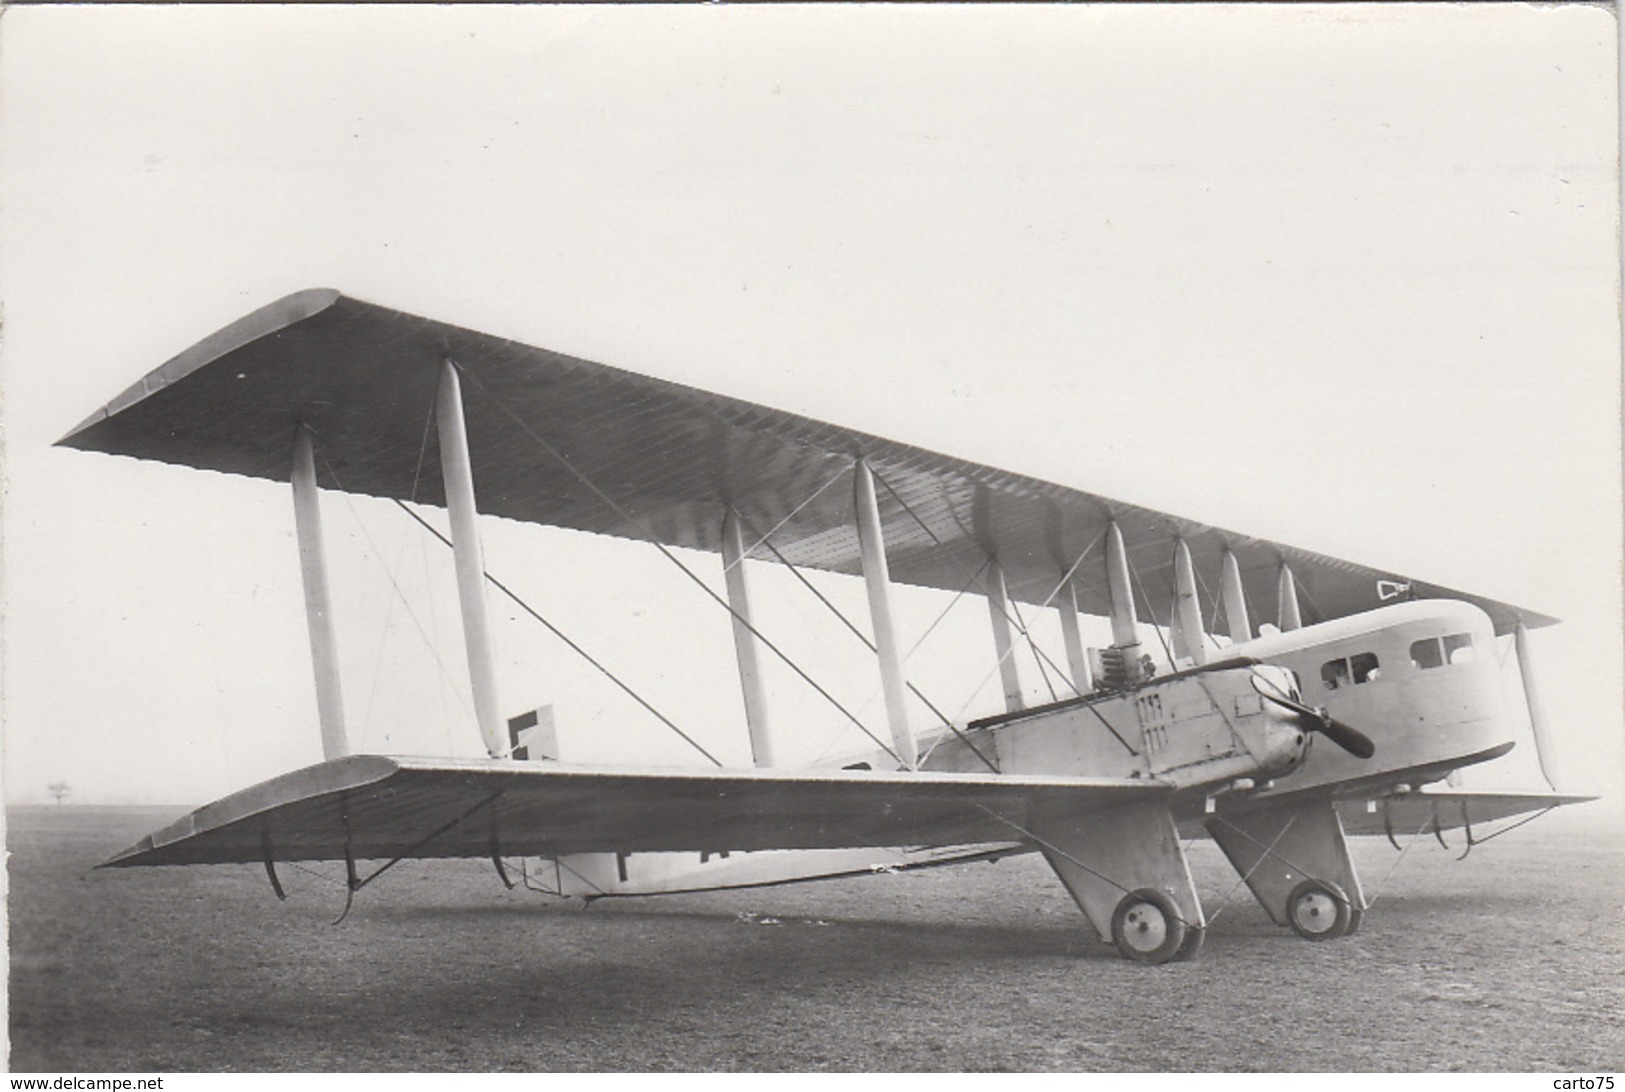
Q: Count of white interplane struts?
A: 11